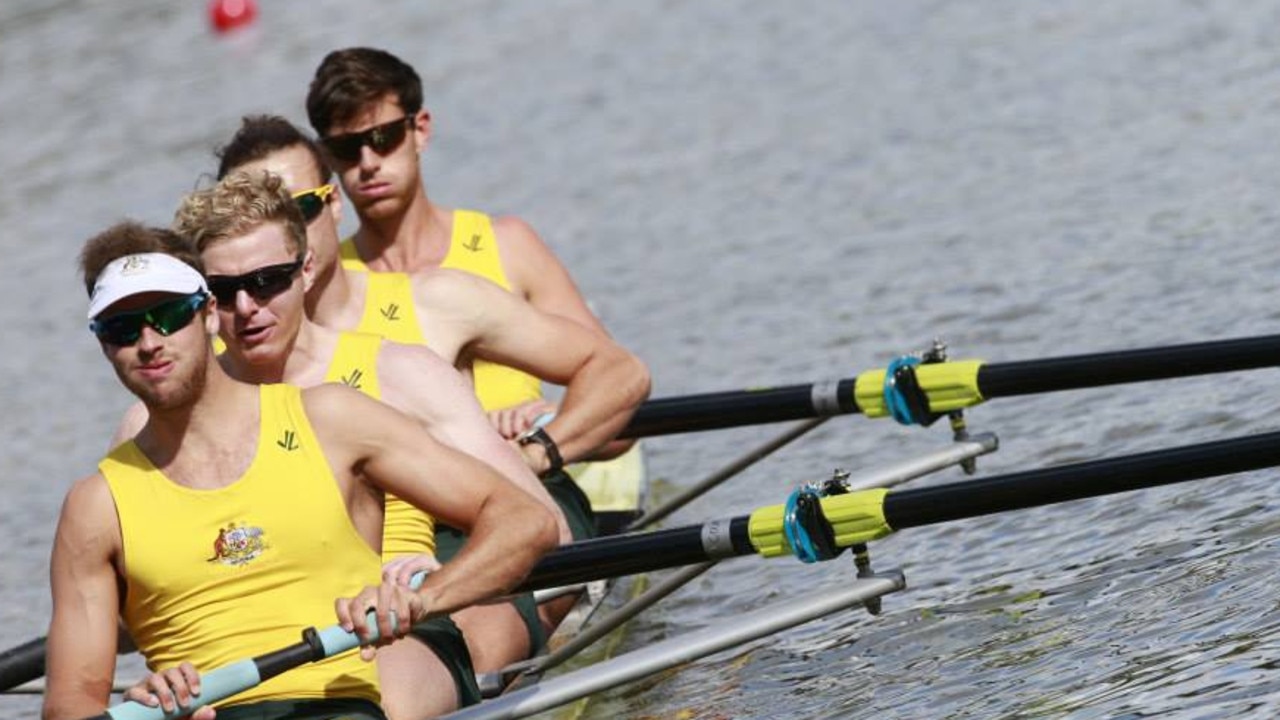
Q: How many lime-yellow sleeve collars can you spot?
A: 2